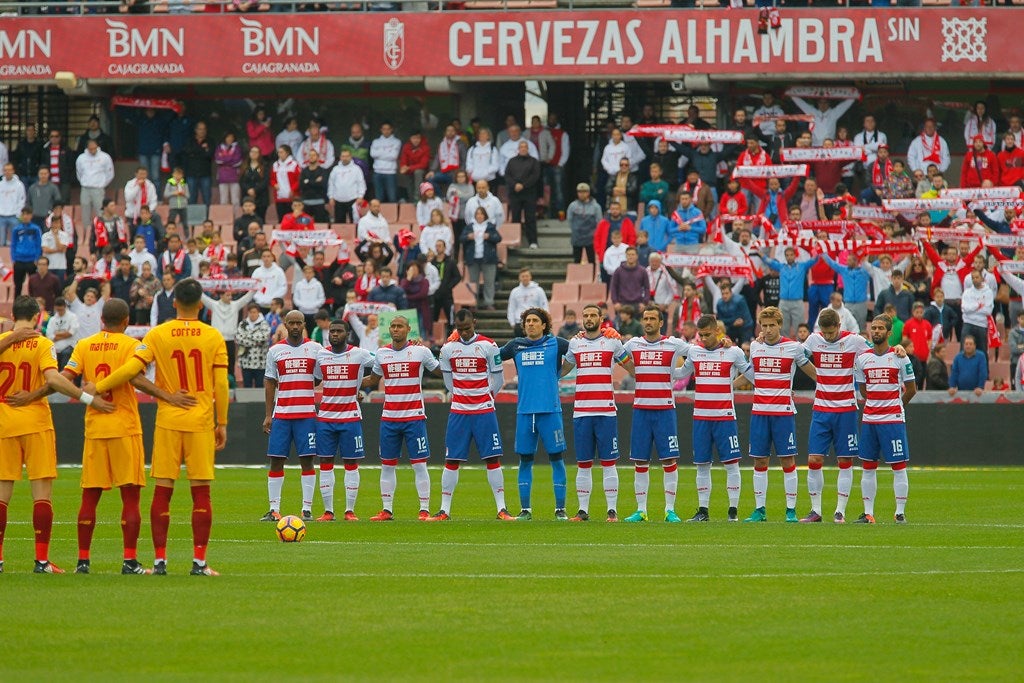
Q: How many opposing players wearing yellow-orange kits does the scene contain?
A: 3